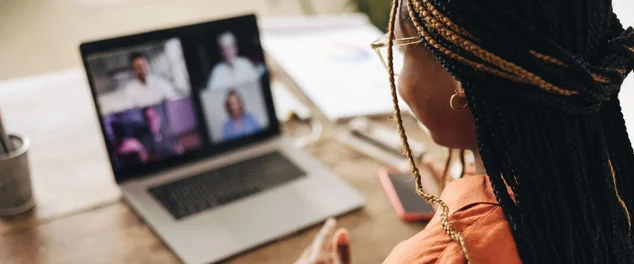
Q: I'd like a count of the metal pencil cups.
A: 1